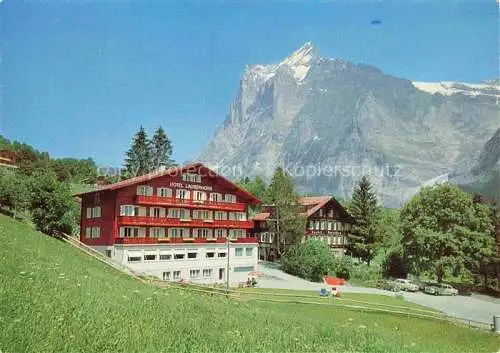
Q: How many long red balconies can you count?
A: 3